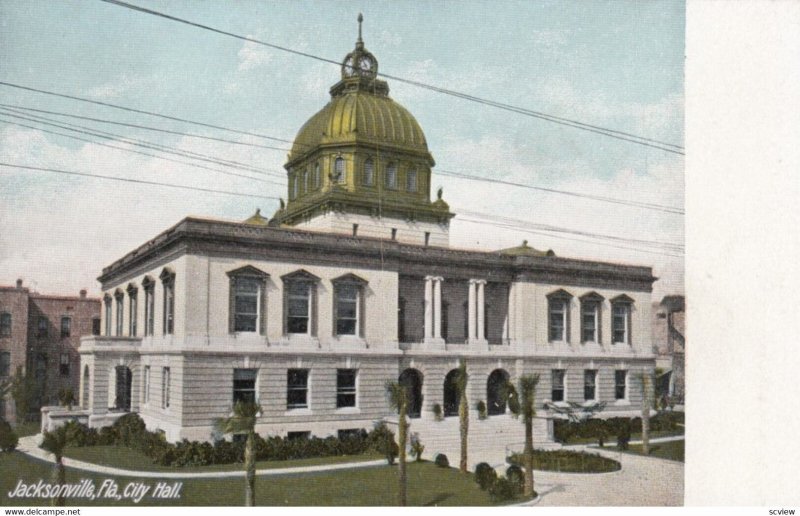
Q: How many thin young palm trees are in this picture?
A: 6